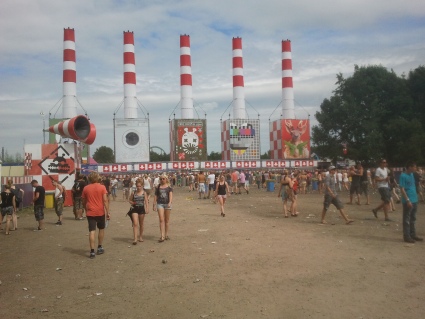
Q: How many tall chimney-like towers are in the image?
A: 5